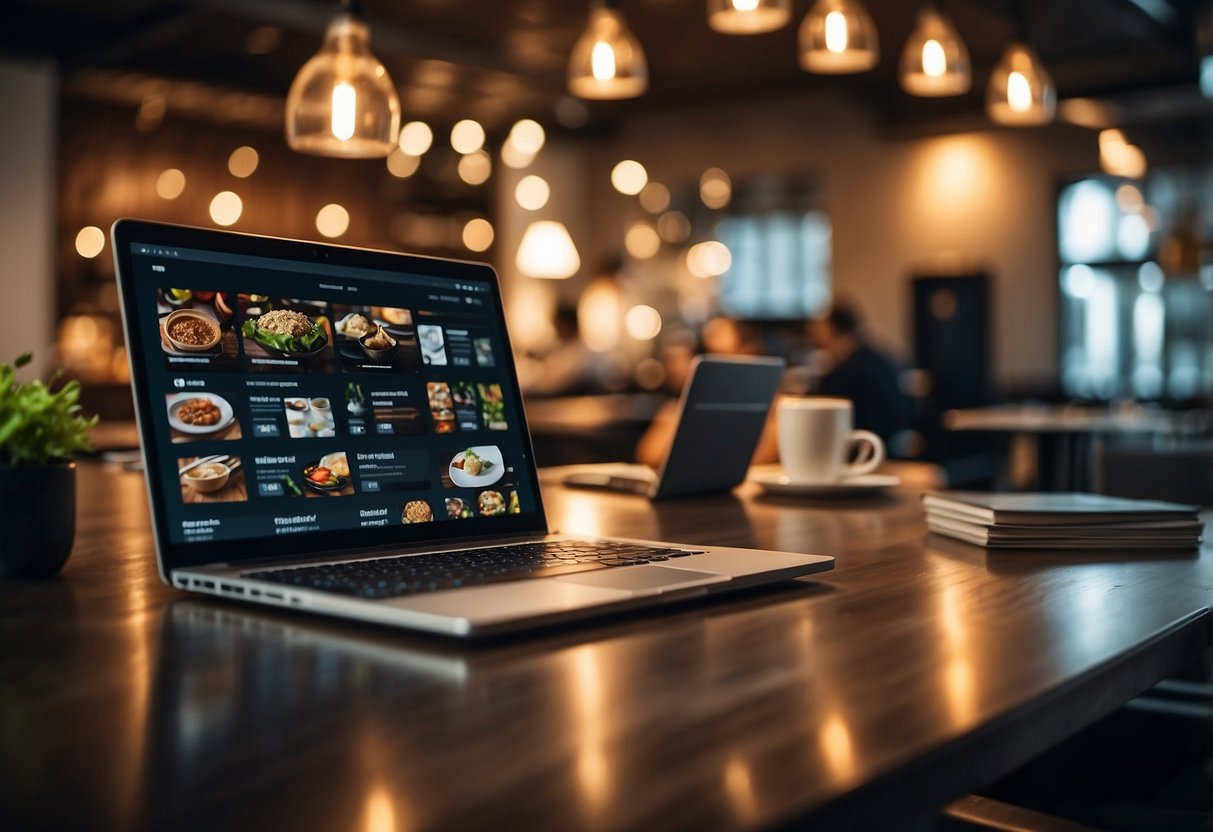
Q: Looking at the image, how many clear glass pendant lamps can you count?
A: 6